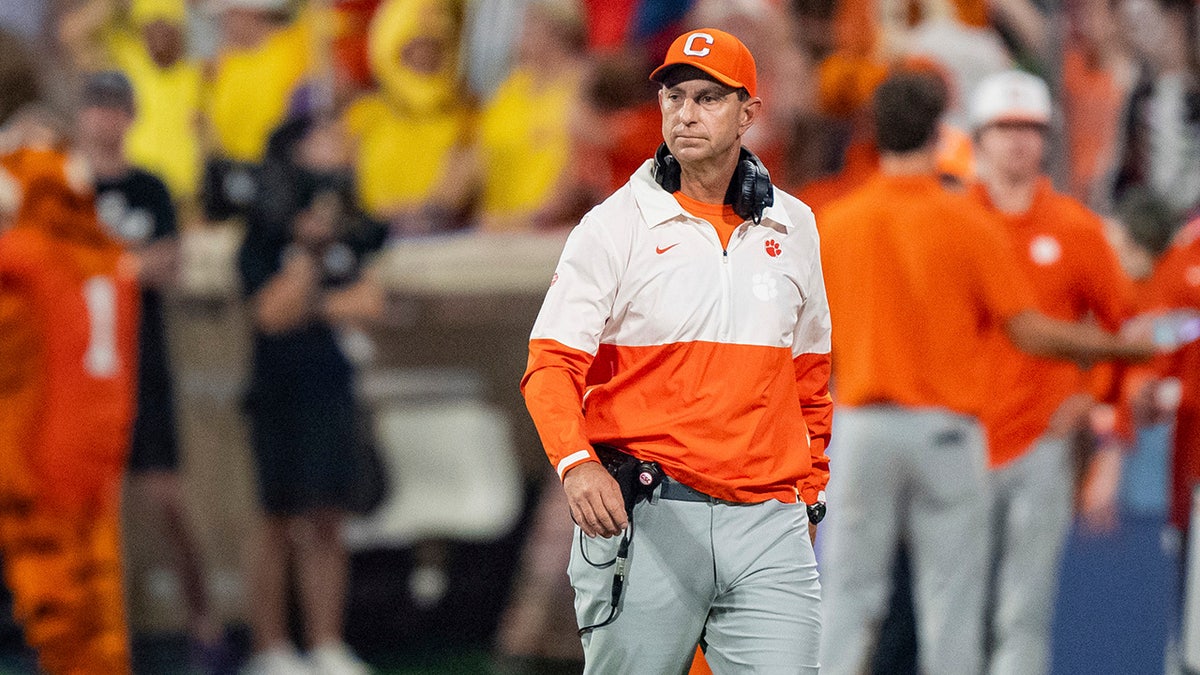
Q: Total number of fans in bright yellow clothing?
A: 4